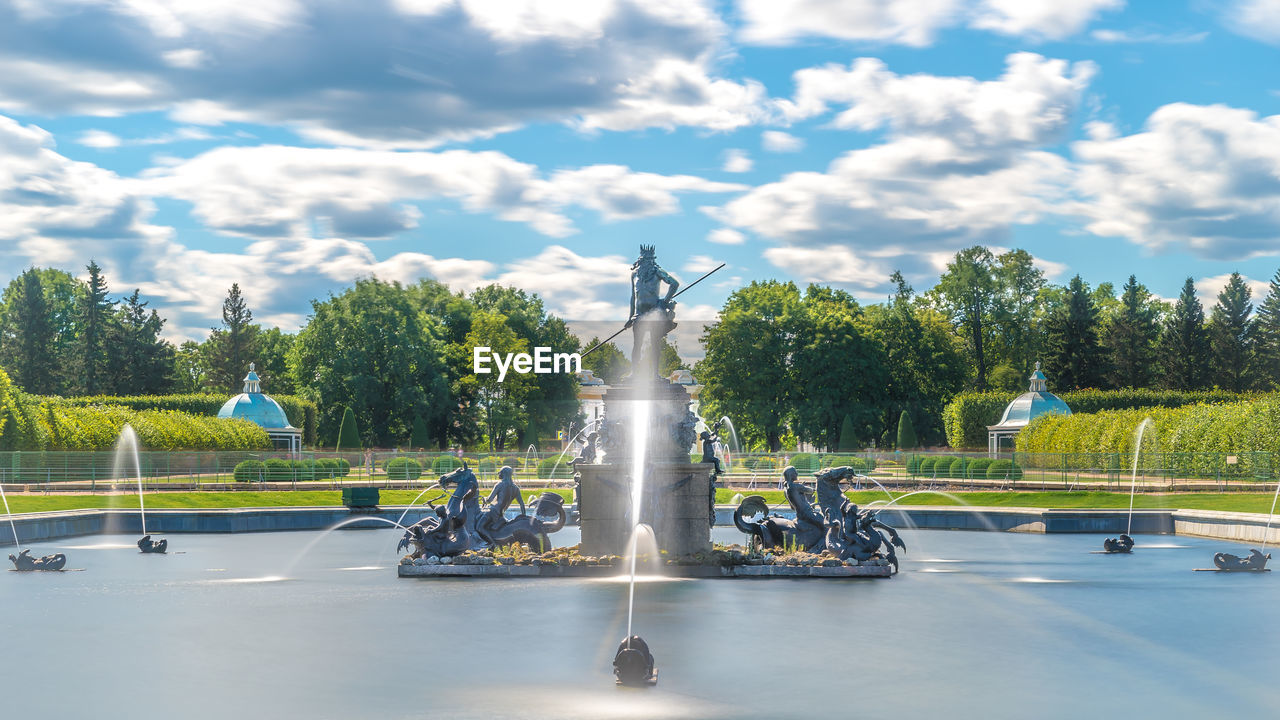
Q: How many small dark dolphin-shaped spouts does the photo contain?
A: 5